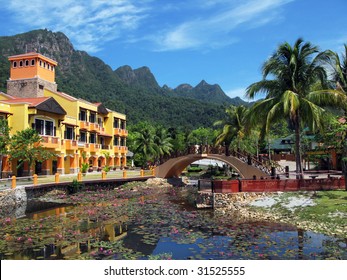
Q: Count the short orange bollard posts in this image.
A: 8